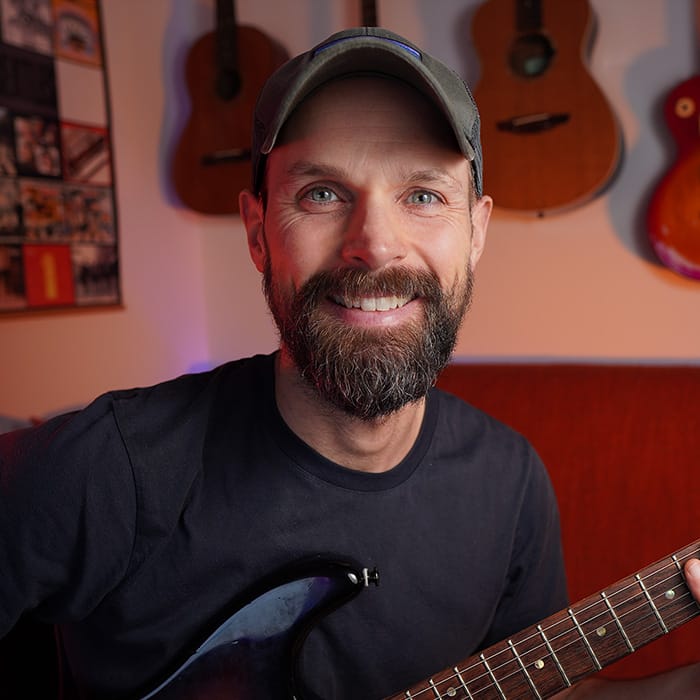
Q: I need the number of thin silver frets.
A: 10